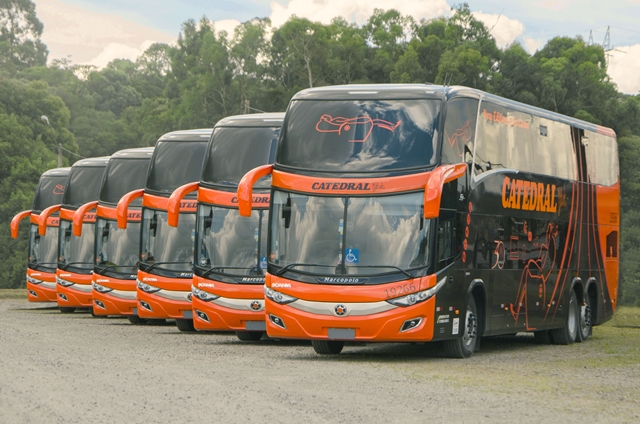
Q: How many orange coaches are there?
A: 6